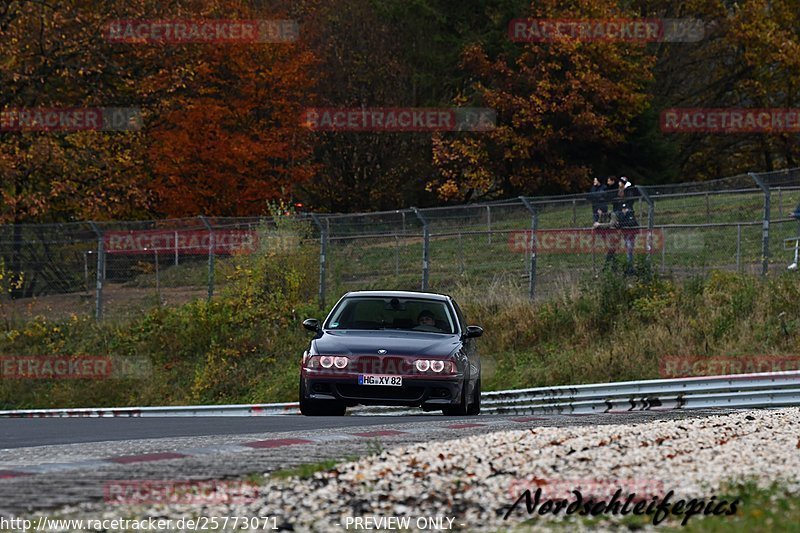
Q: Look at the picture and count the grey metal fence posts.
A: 7